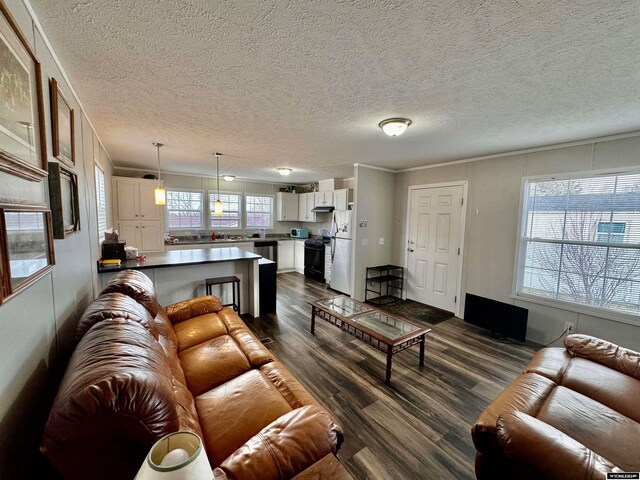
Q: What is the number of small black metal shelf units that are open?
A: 1